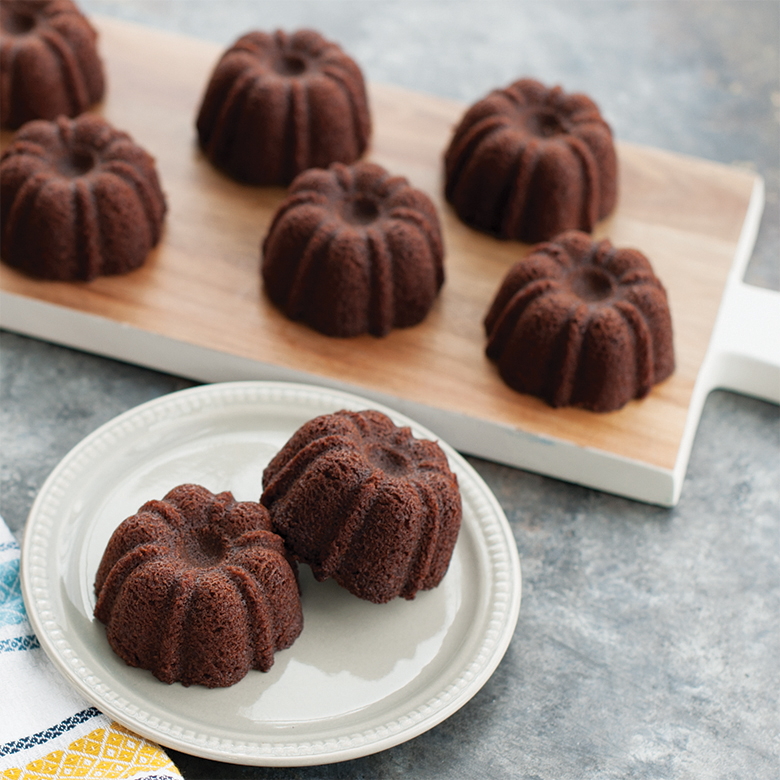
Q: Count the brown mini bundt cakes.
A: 8